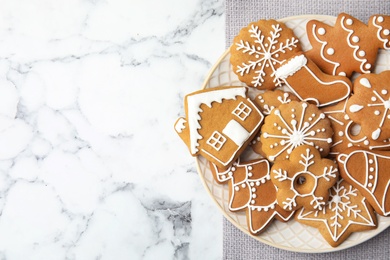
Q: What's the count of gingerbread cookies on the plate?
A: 12